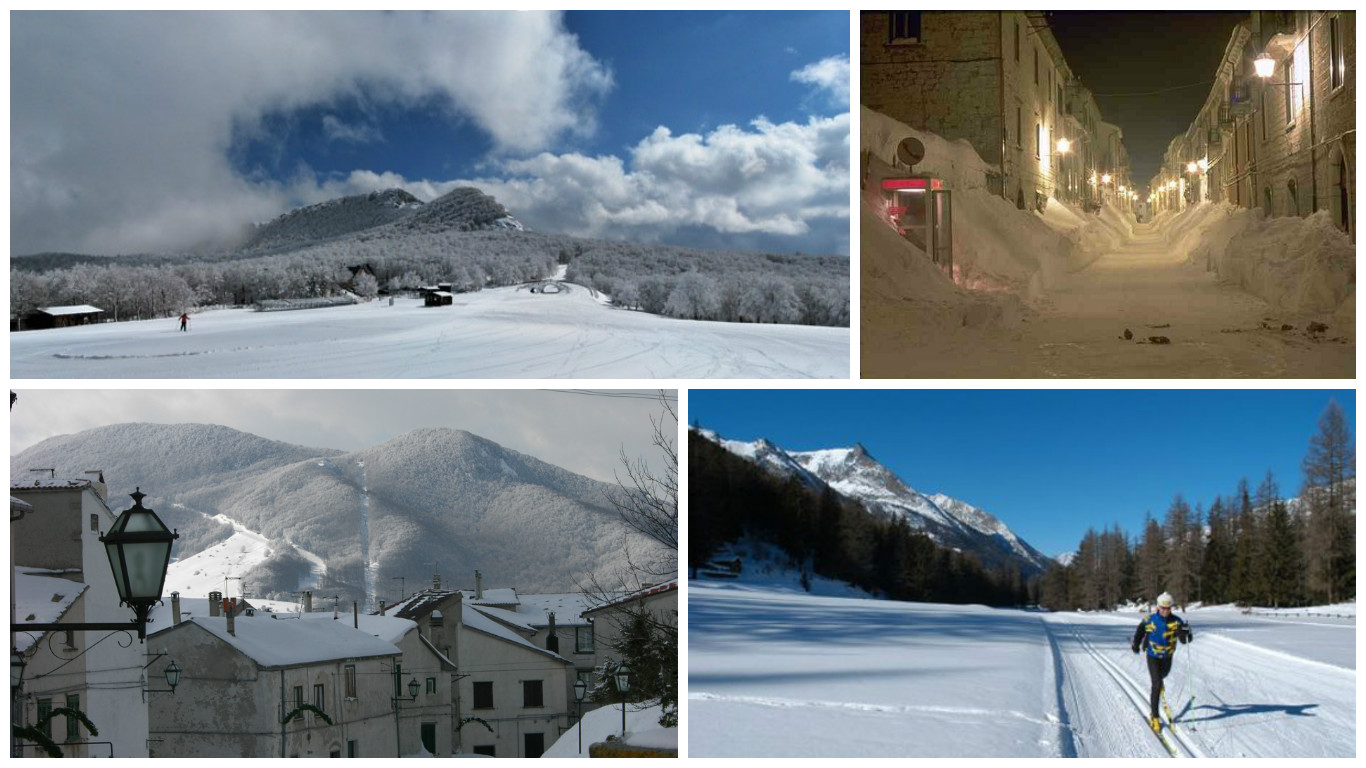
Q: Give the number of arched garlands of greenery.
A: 4